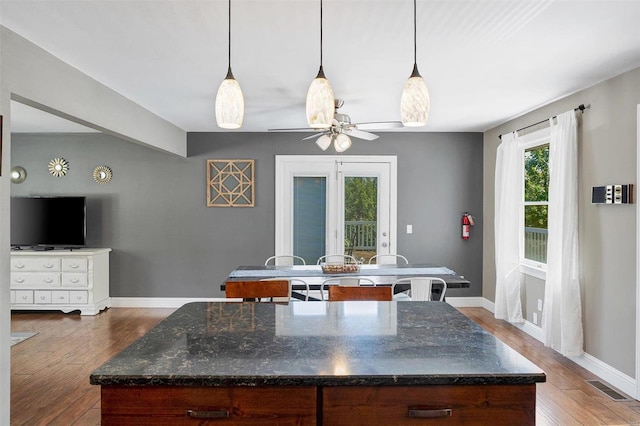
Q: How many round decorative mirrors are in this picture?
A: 3